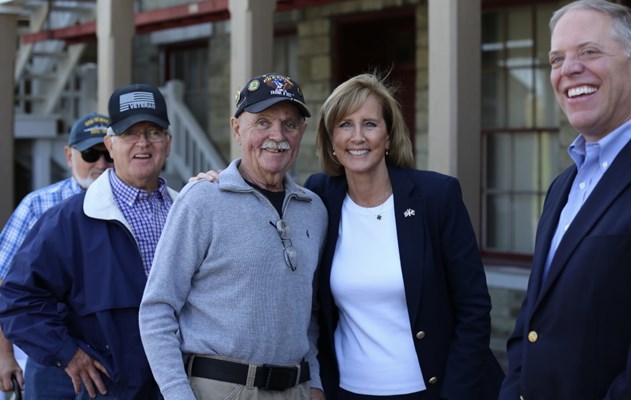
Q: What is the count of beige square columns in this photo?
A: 4